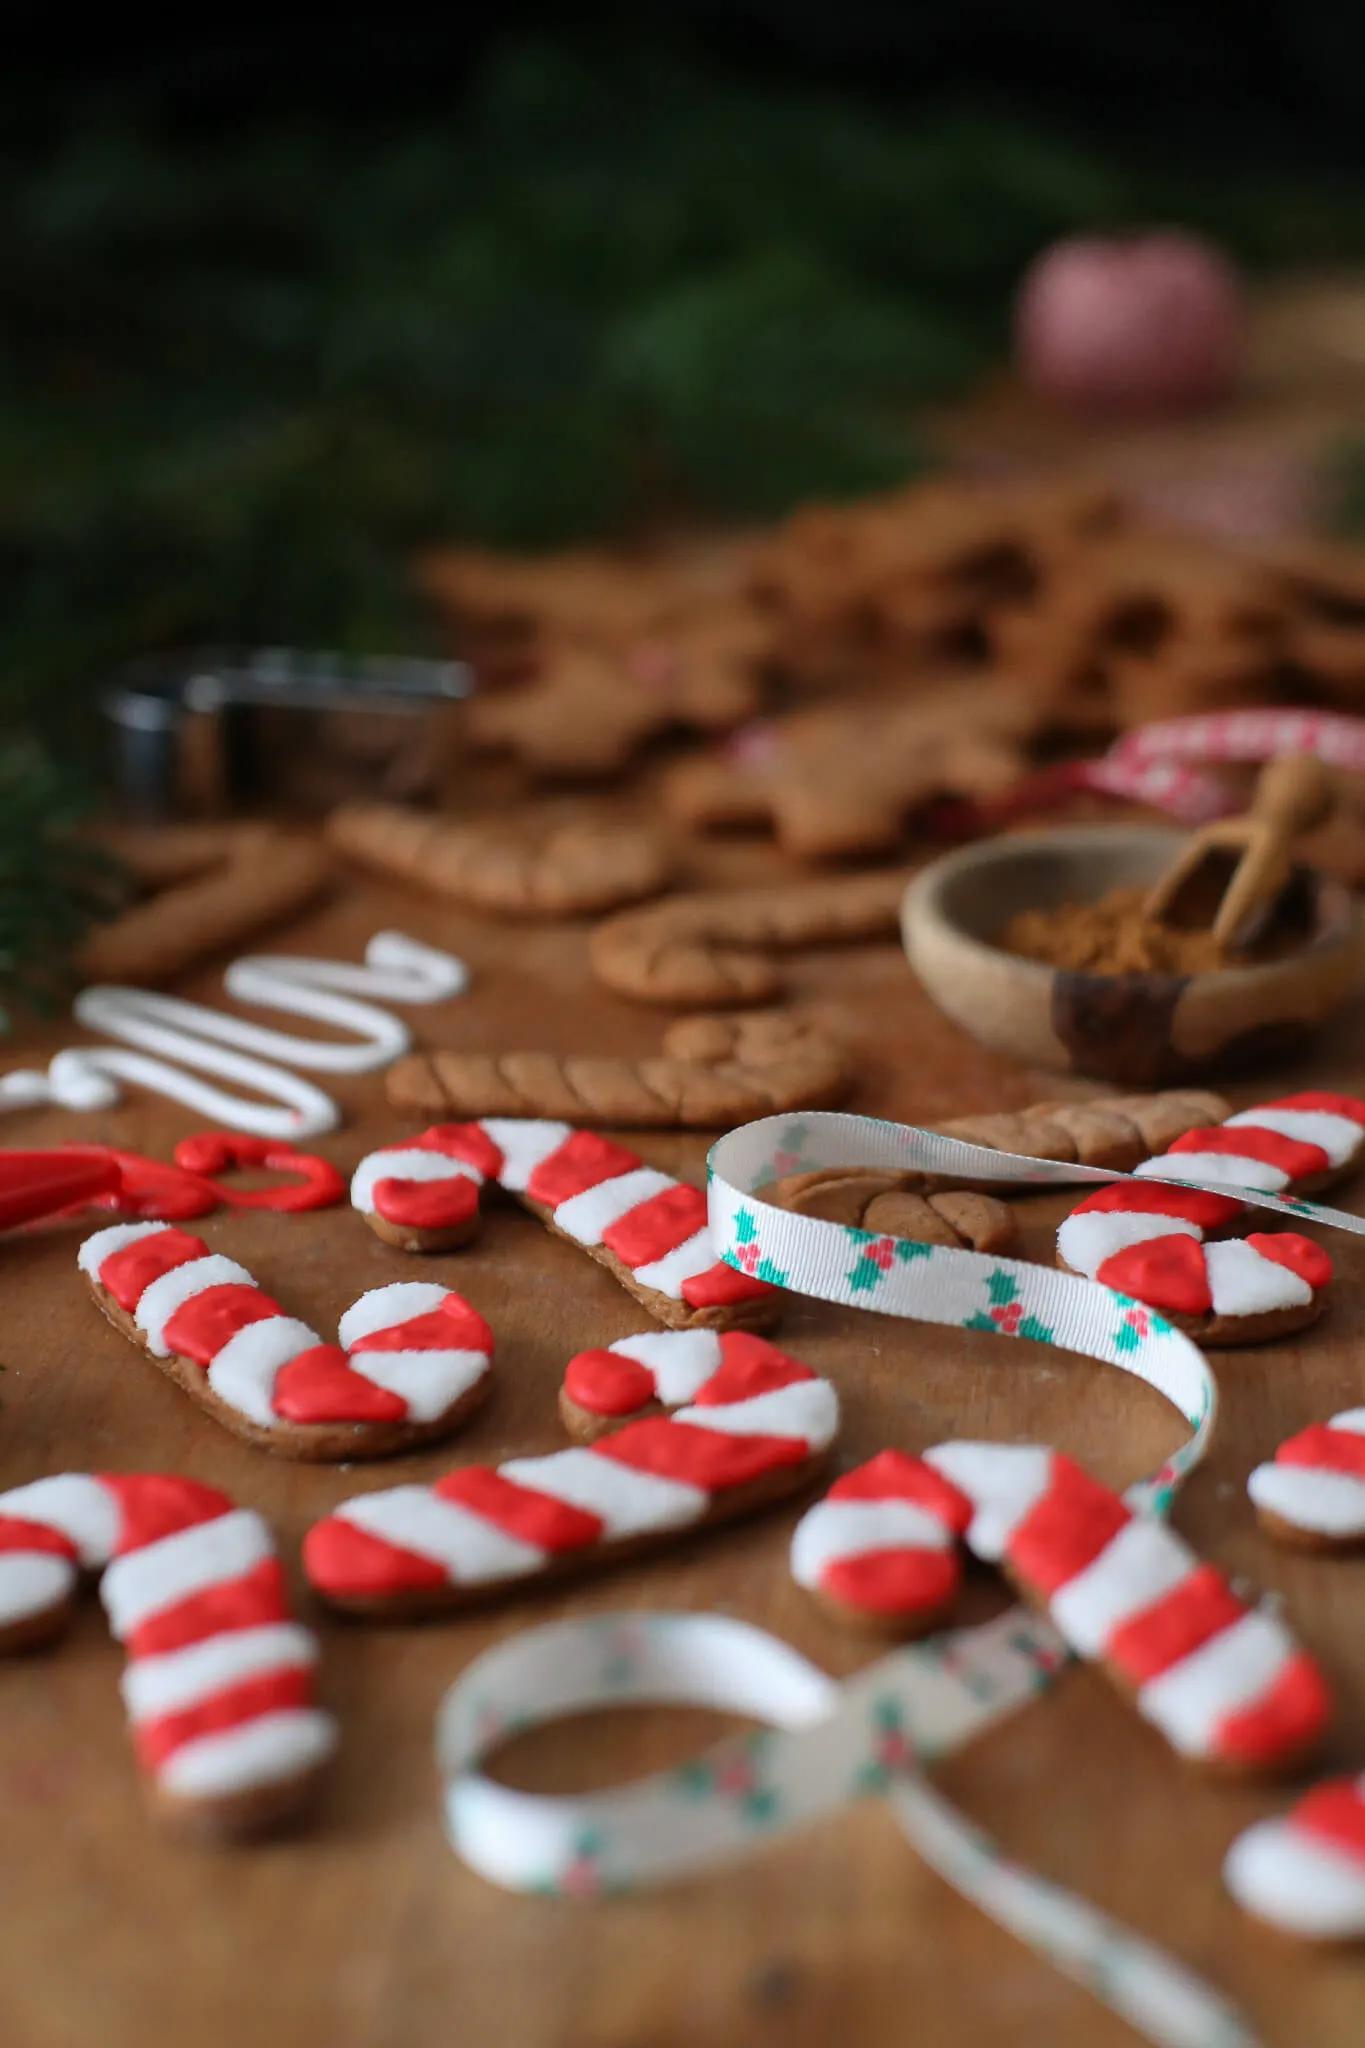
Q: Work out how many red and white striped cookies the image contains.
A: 8